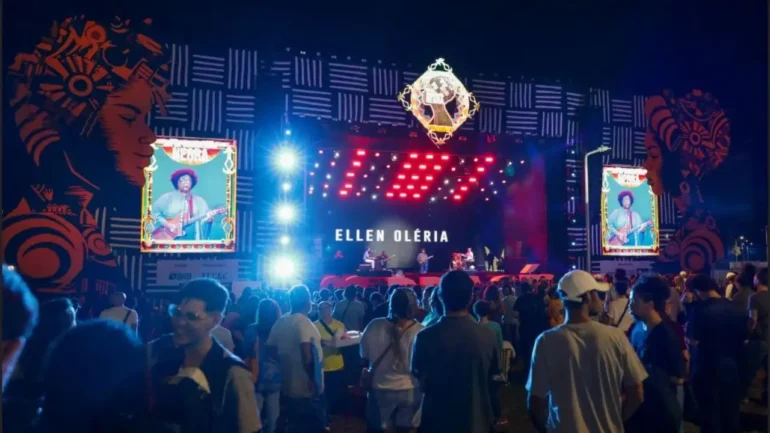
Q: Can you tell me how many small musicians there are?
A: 4